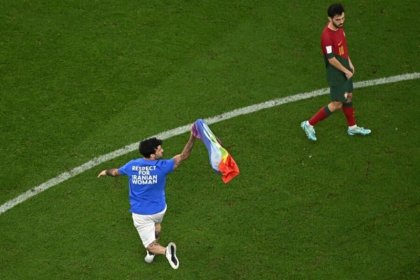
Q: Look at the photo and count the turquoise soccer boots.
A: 2